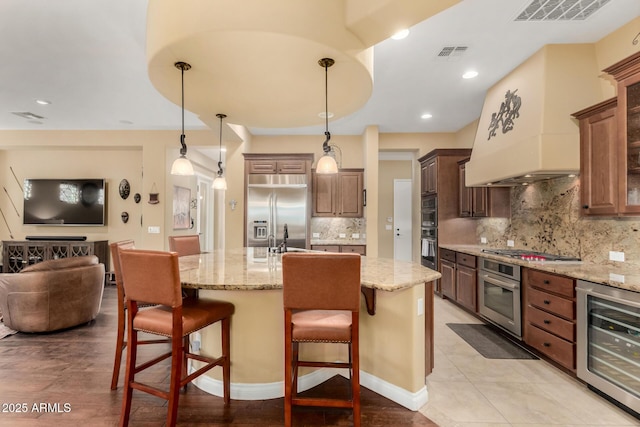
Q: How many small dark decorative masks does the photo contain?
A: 3